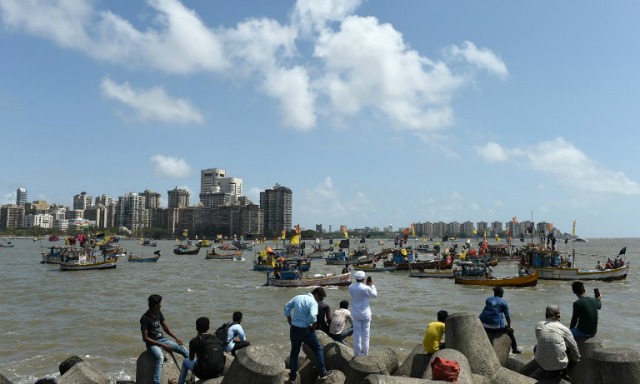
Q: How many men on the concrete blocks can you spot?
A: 11